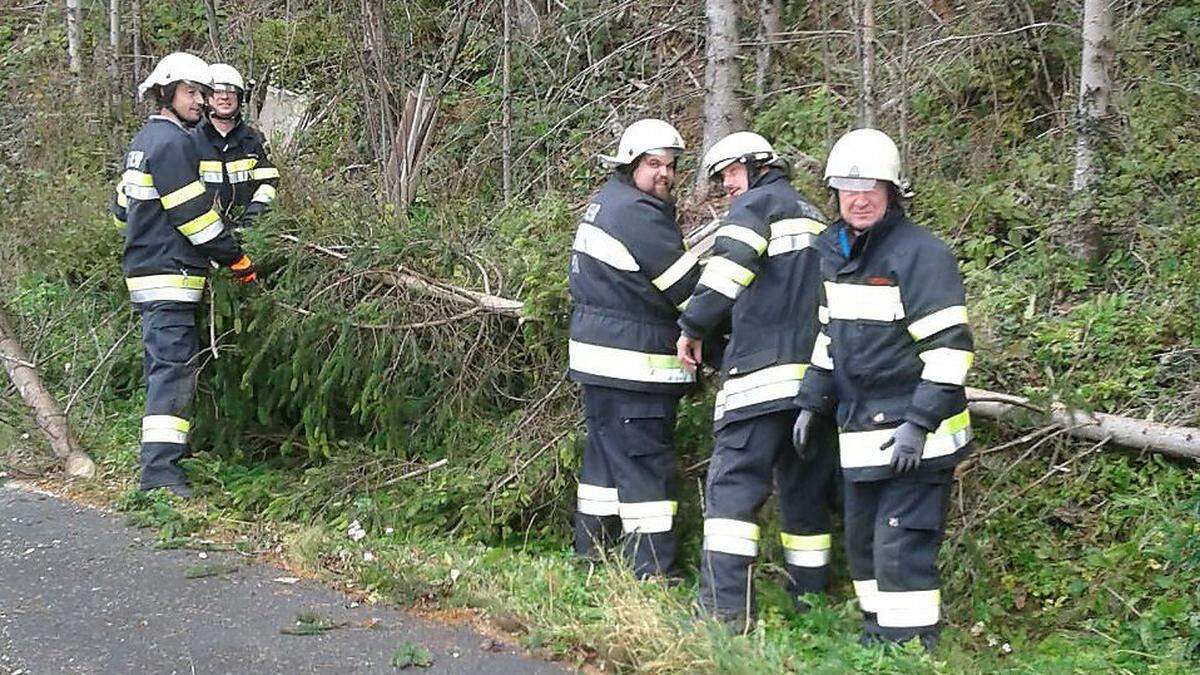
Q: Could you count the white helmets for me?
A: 5